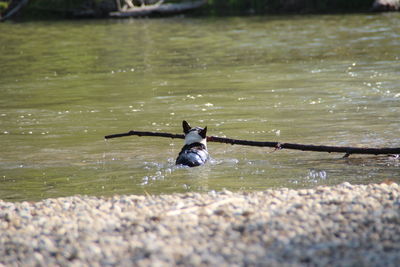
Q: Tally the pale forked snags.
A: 1